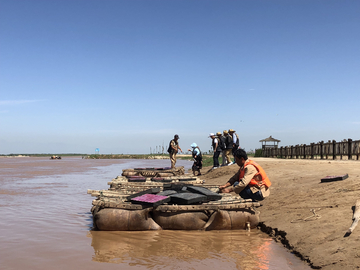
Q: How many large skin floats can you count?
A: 3